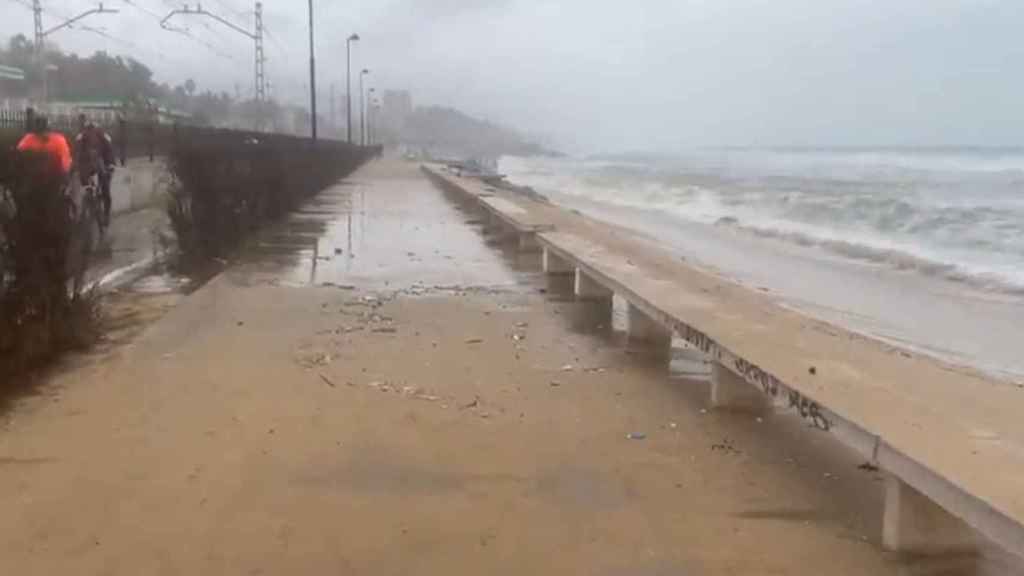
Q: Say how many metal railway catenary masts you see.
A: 2